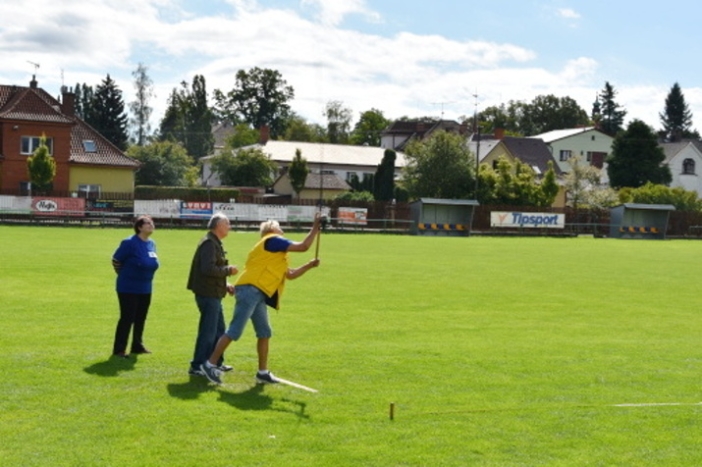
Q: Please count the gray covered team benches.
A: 2